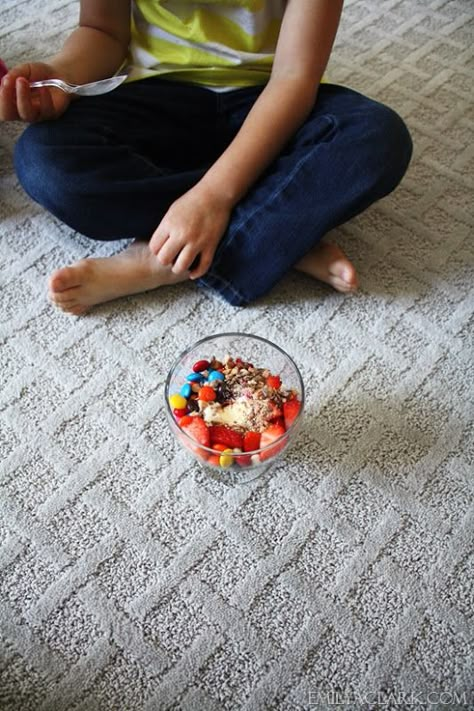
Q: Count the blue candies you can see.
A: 3